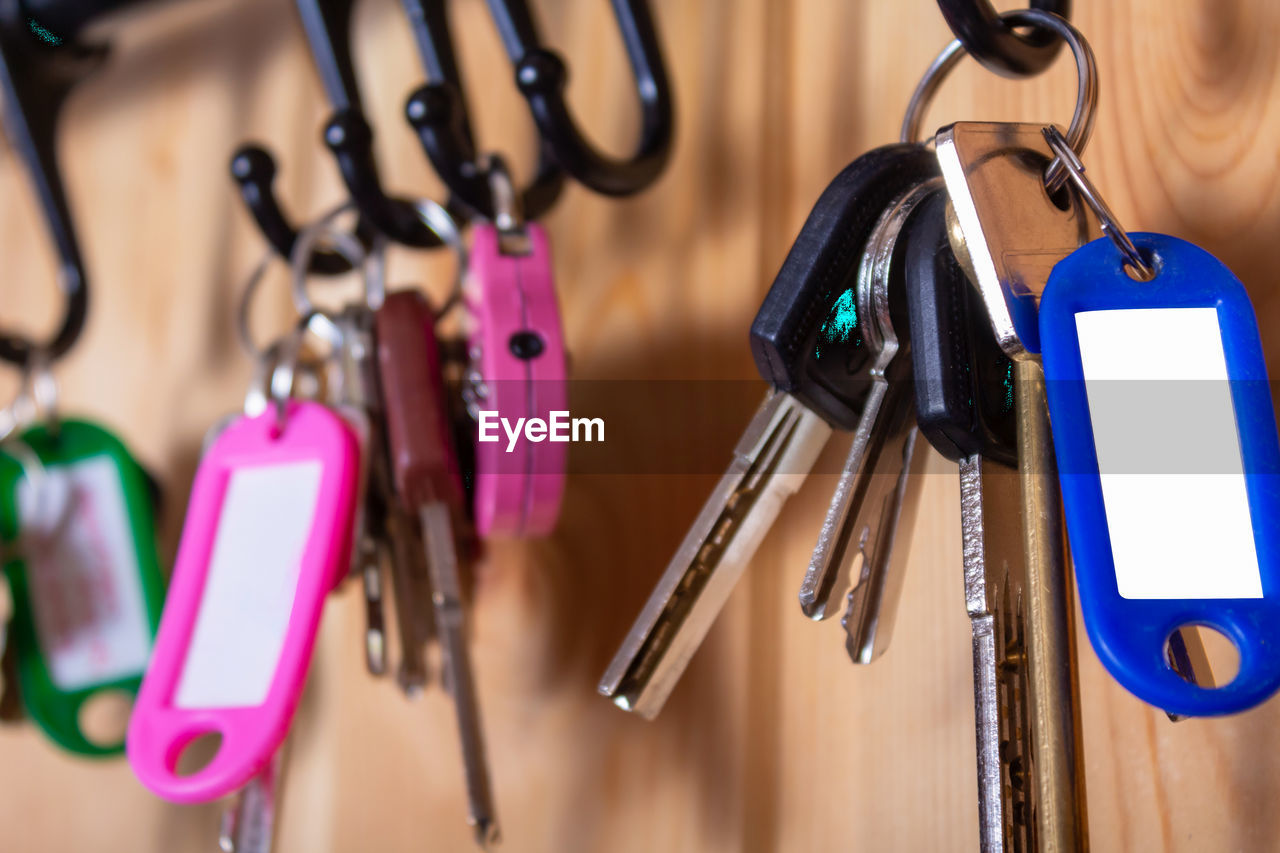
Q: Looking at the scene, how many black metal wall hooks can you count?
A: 6